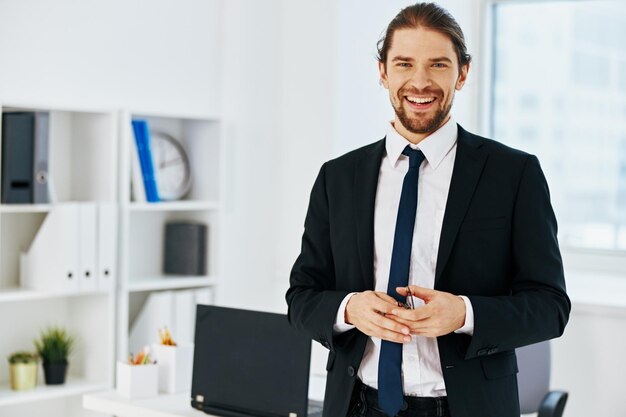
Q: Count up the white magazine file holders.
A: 6